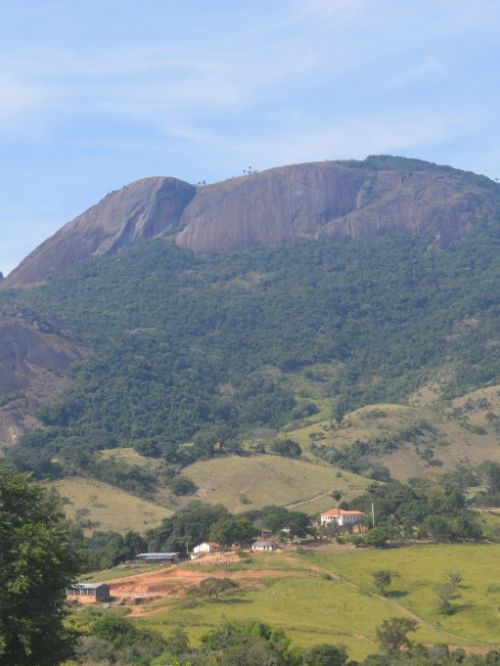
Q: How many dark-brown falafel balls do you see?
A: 0